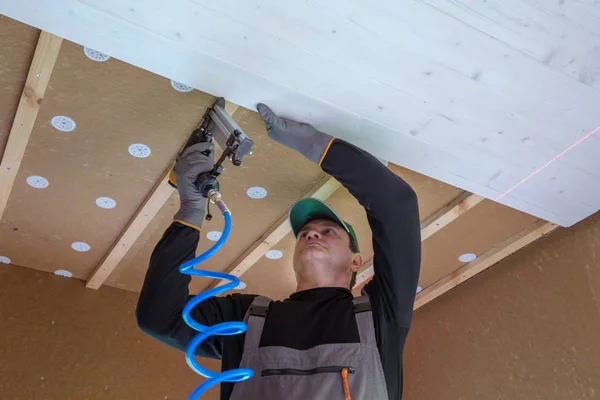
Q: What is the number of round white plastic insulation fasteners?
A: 15